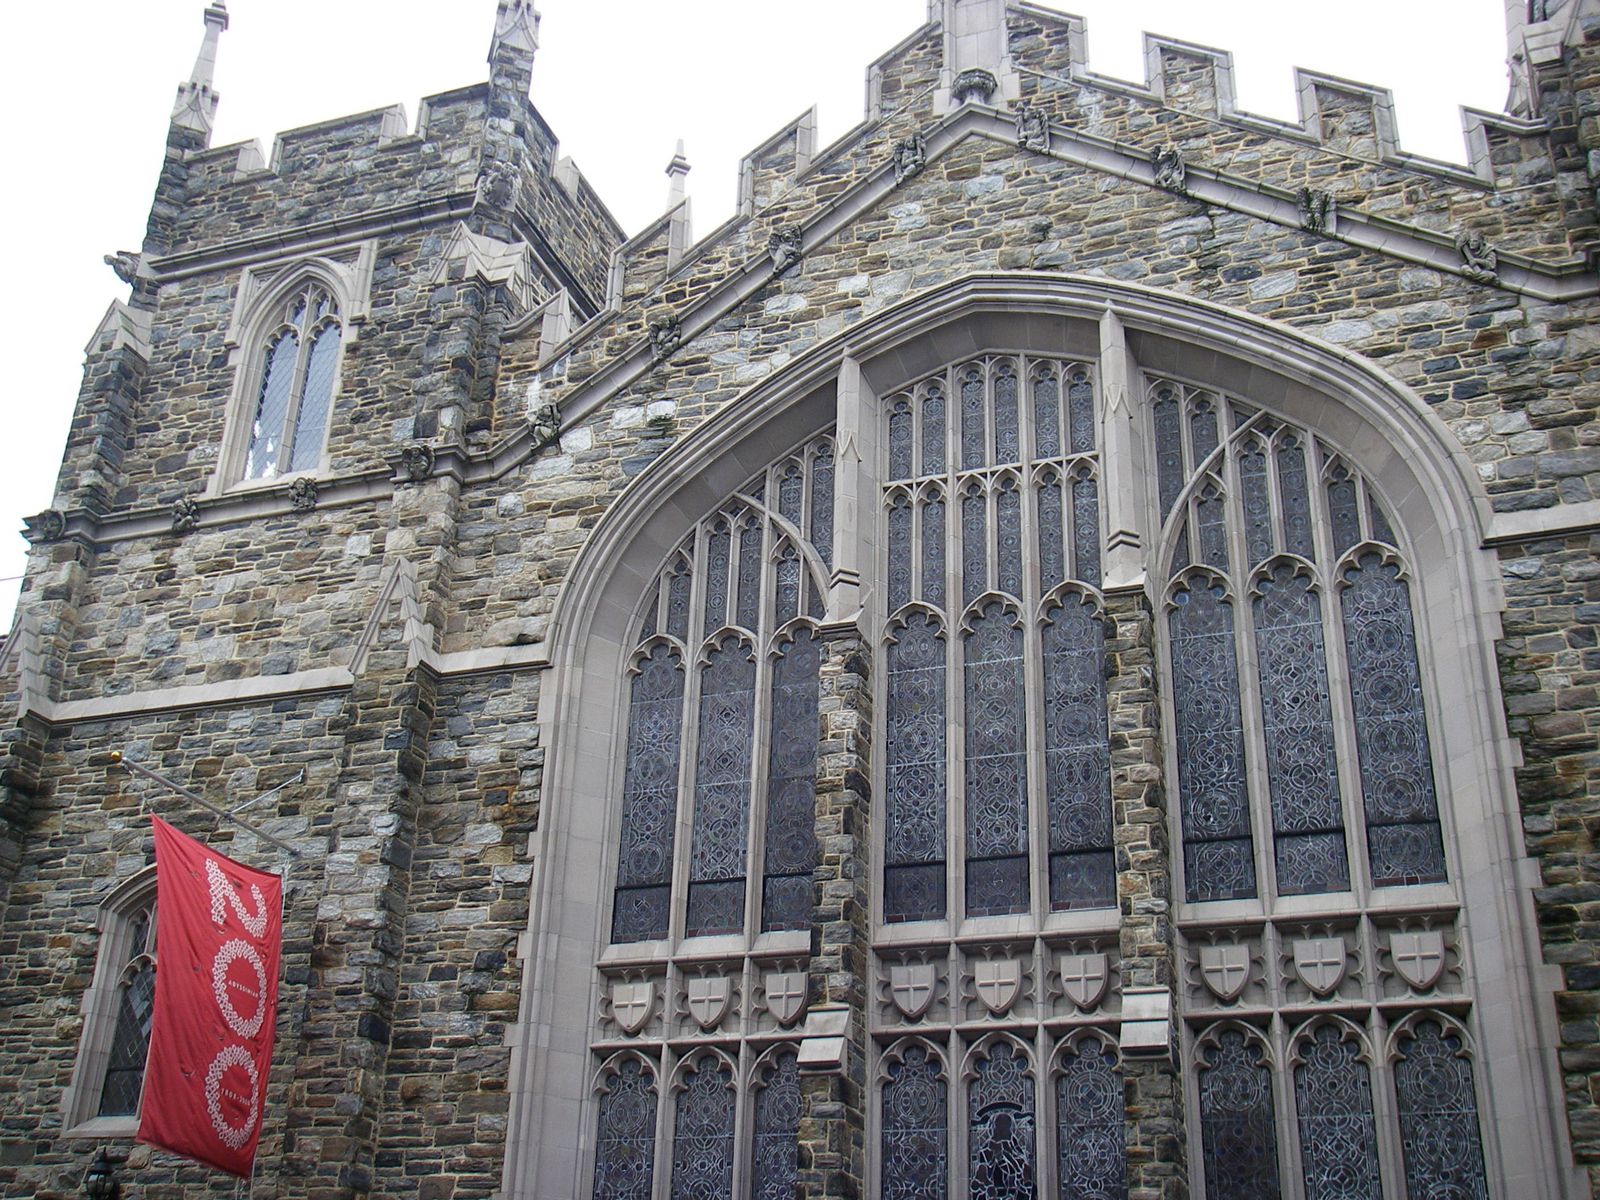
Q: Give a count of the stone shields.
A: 9